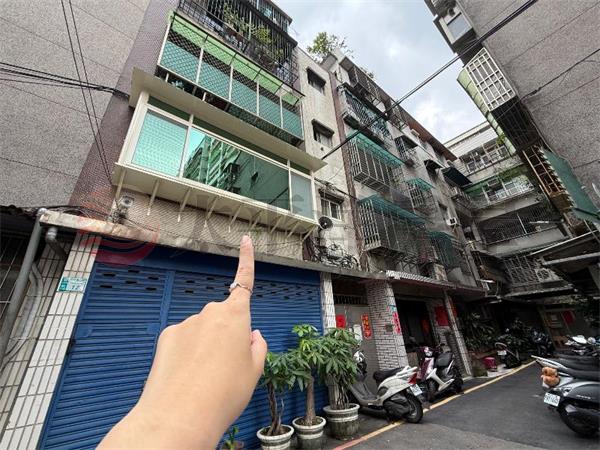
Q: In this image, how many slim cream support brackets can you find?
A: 9